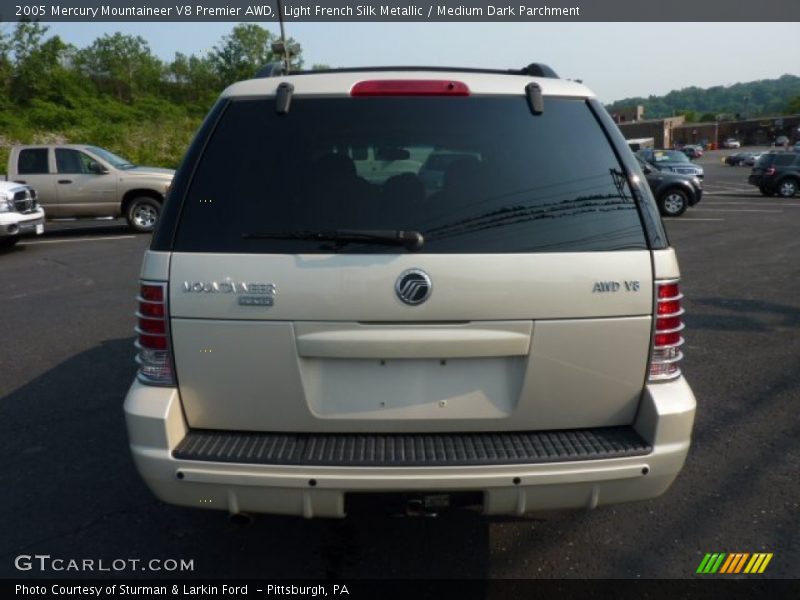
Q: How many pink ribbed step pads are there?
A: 0